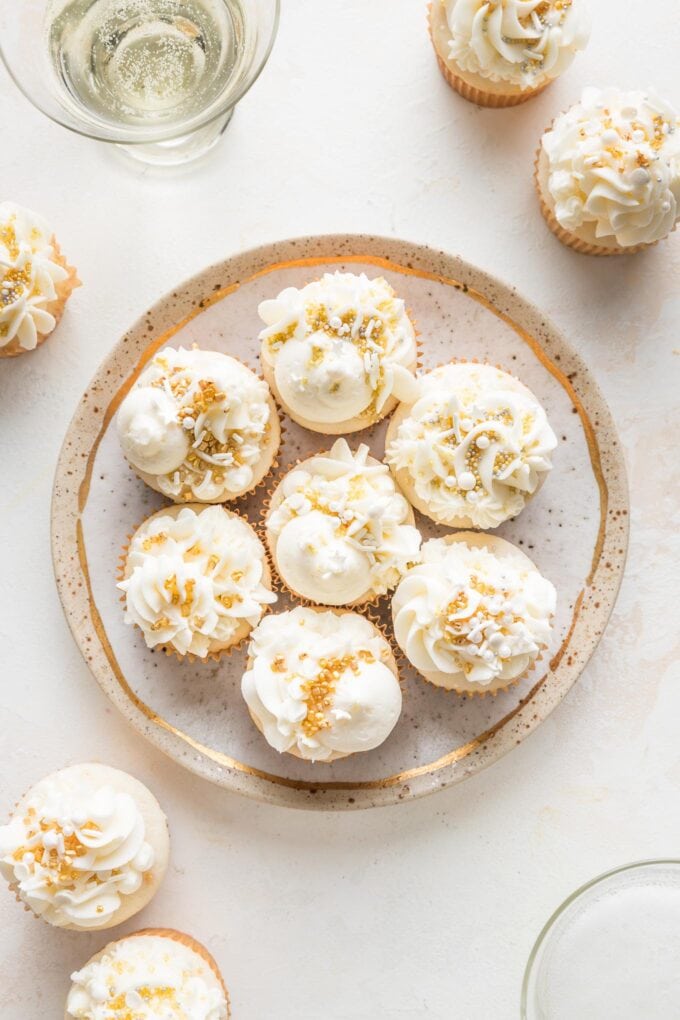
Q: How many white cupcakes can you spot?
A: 12